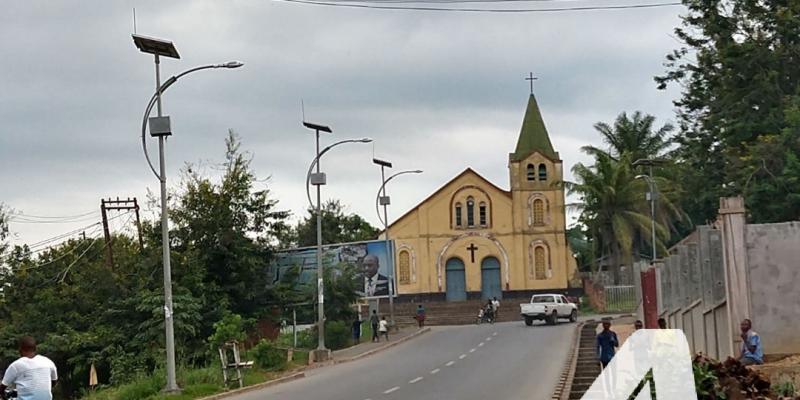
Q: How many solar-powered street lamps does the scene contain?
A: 4